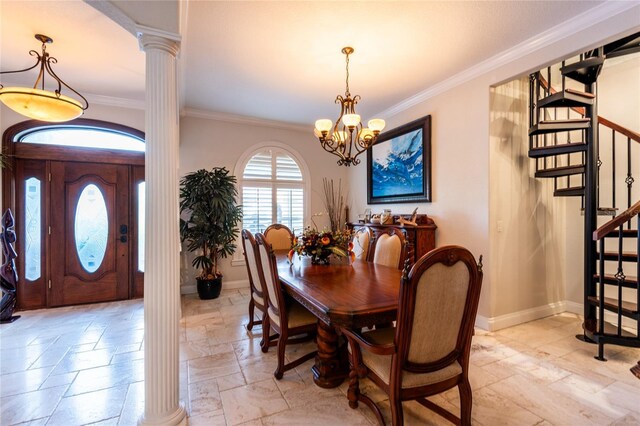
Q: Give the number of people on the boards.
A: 0